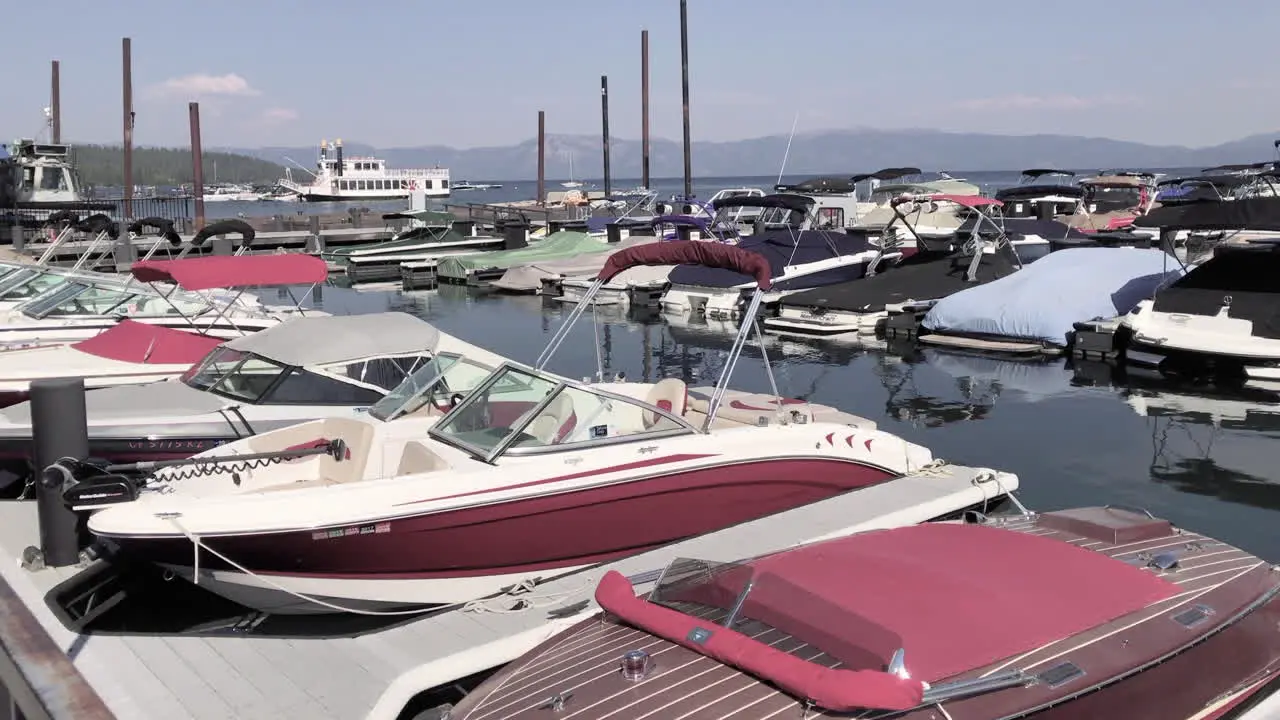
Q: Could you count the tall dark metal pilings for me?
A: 7